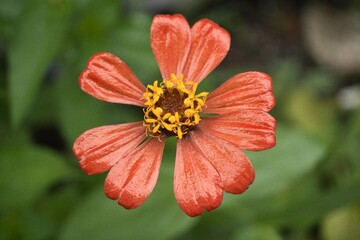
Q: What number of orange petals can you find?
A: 9